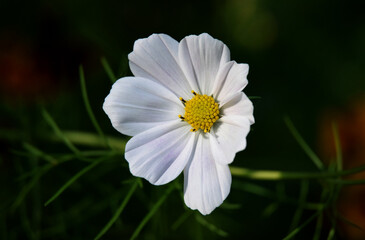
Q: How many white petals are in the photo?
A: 8